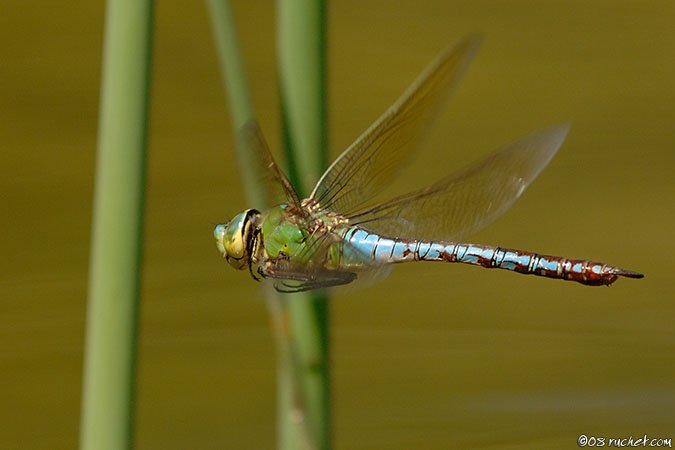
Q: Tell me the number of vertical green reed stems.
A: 3